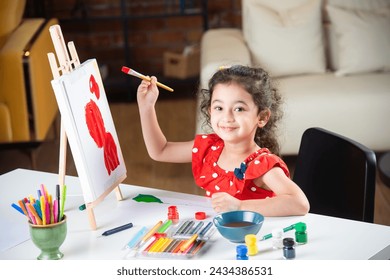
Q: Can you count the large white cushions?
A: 2